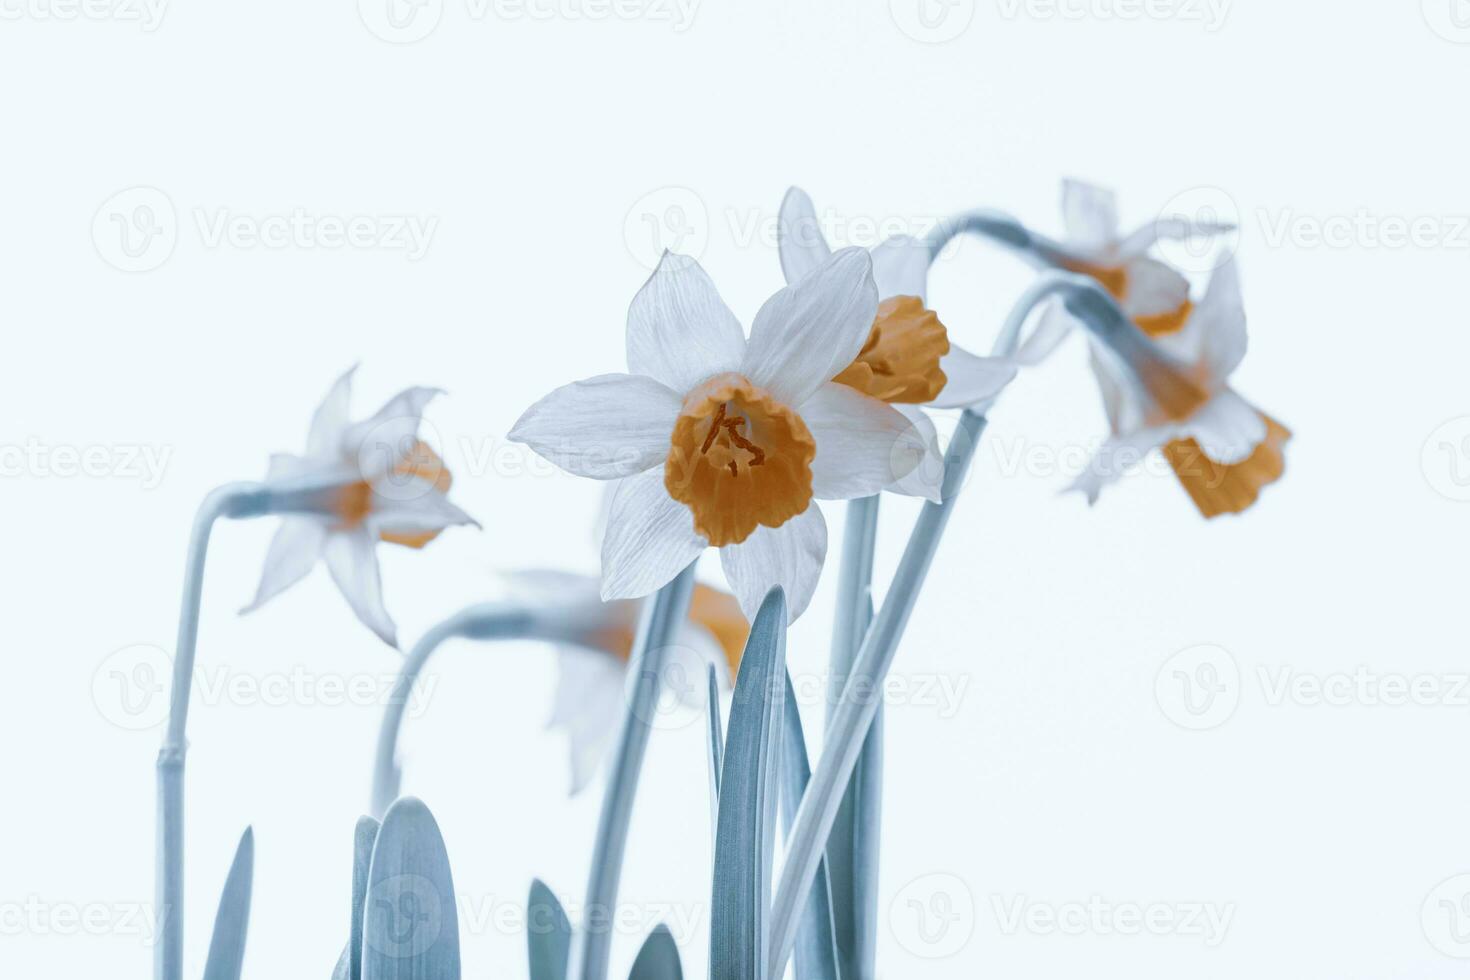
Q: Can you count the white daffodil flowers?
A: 6